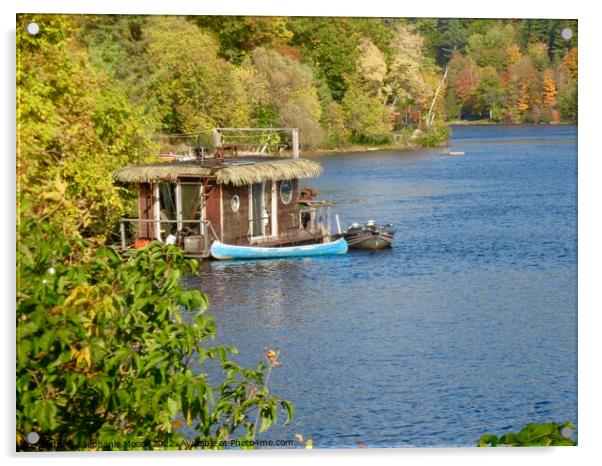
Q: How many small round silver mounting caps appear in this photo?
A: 4